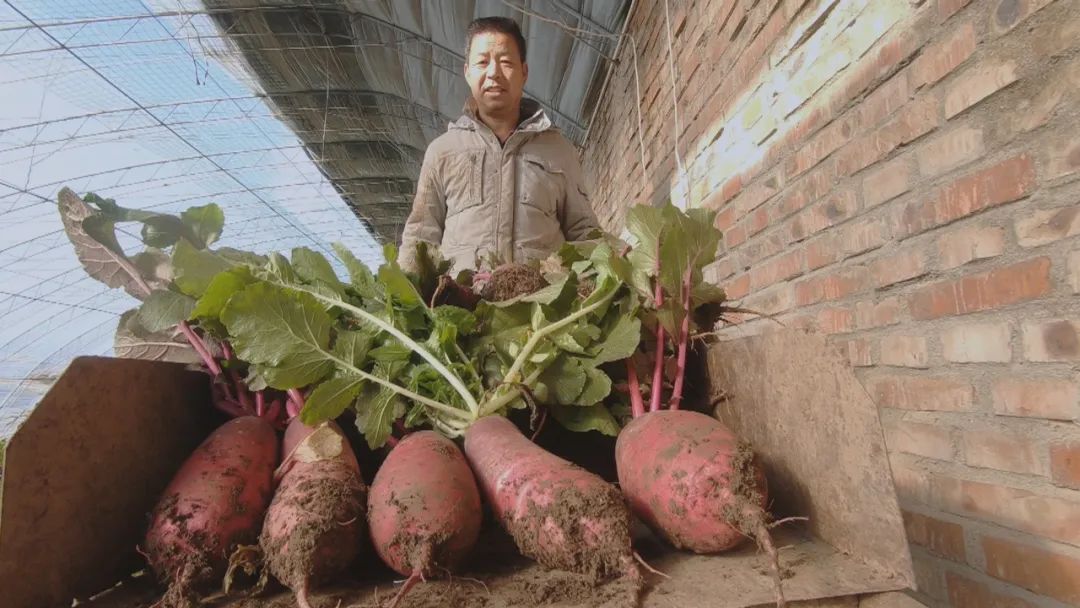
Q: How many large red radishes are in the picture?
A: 5